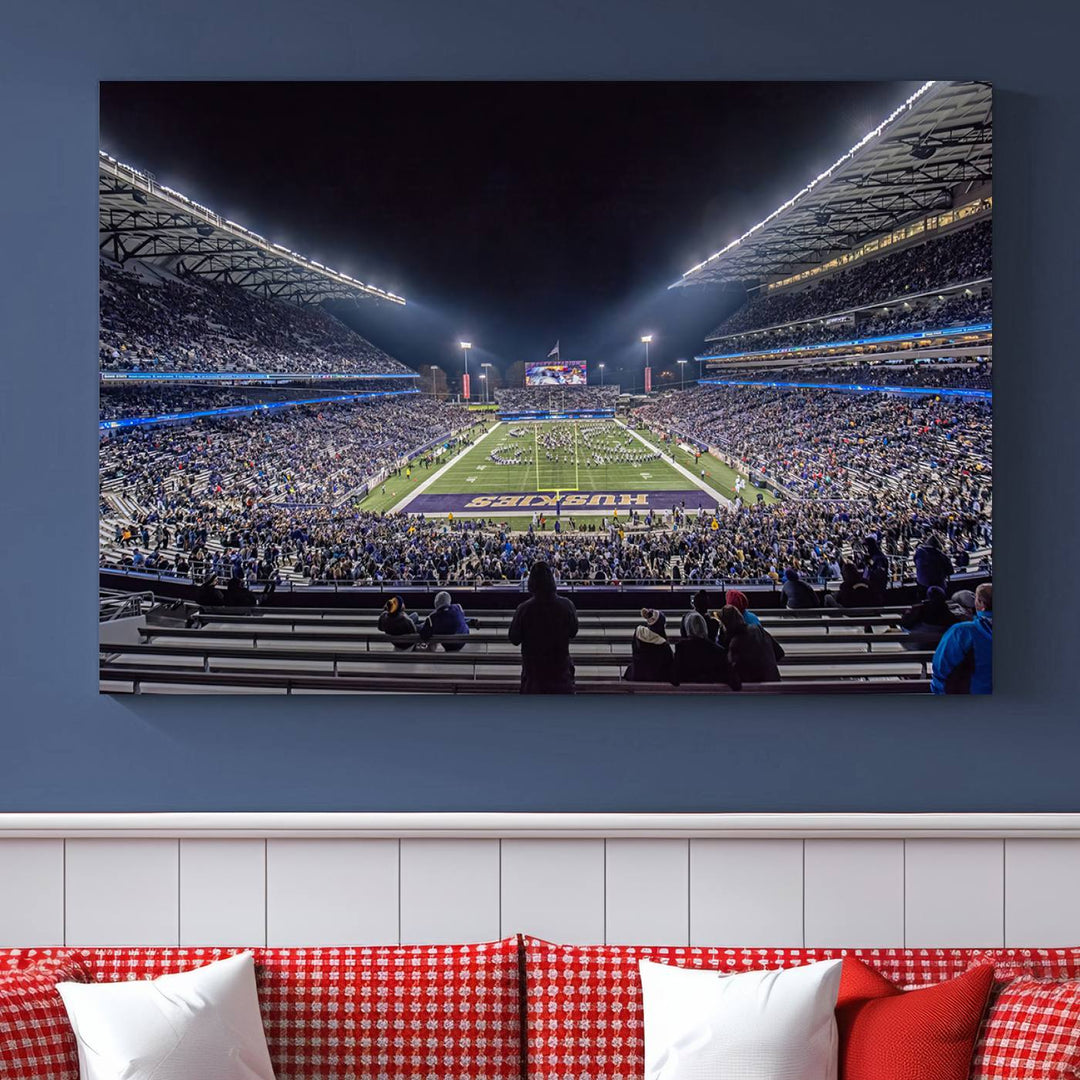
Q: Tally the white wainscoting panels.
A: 11